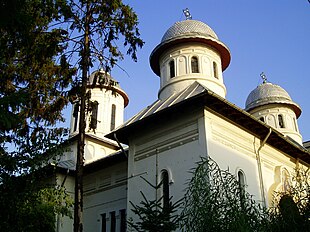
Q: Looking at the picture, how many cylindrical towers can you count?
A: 3